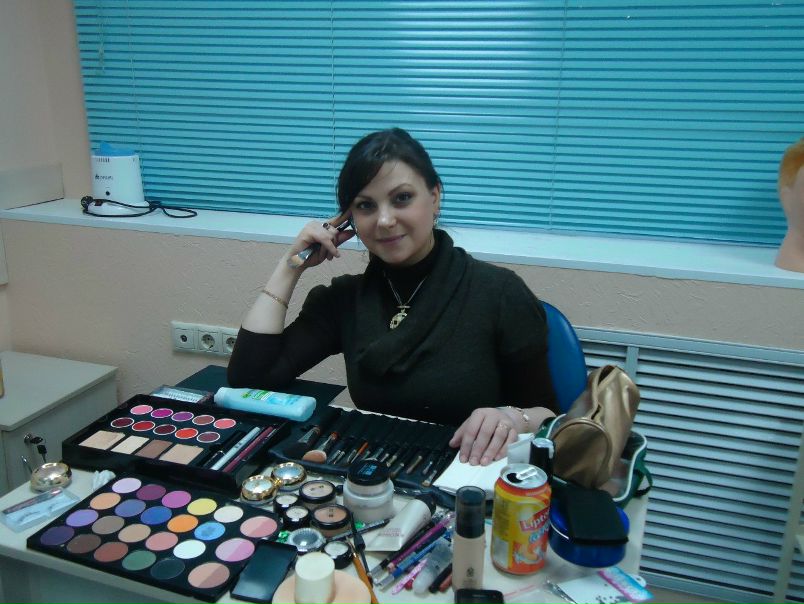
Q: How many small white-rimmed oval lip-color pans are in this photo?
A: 10